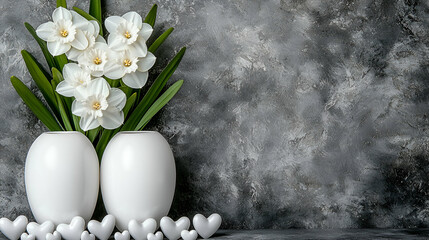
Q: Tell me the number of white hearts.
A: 13